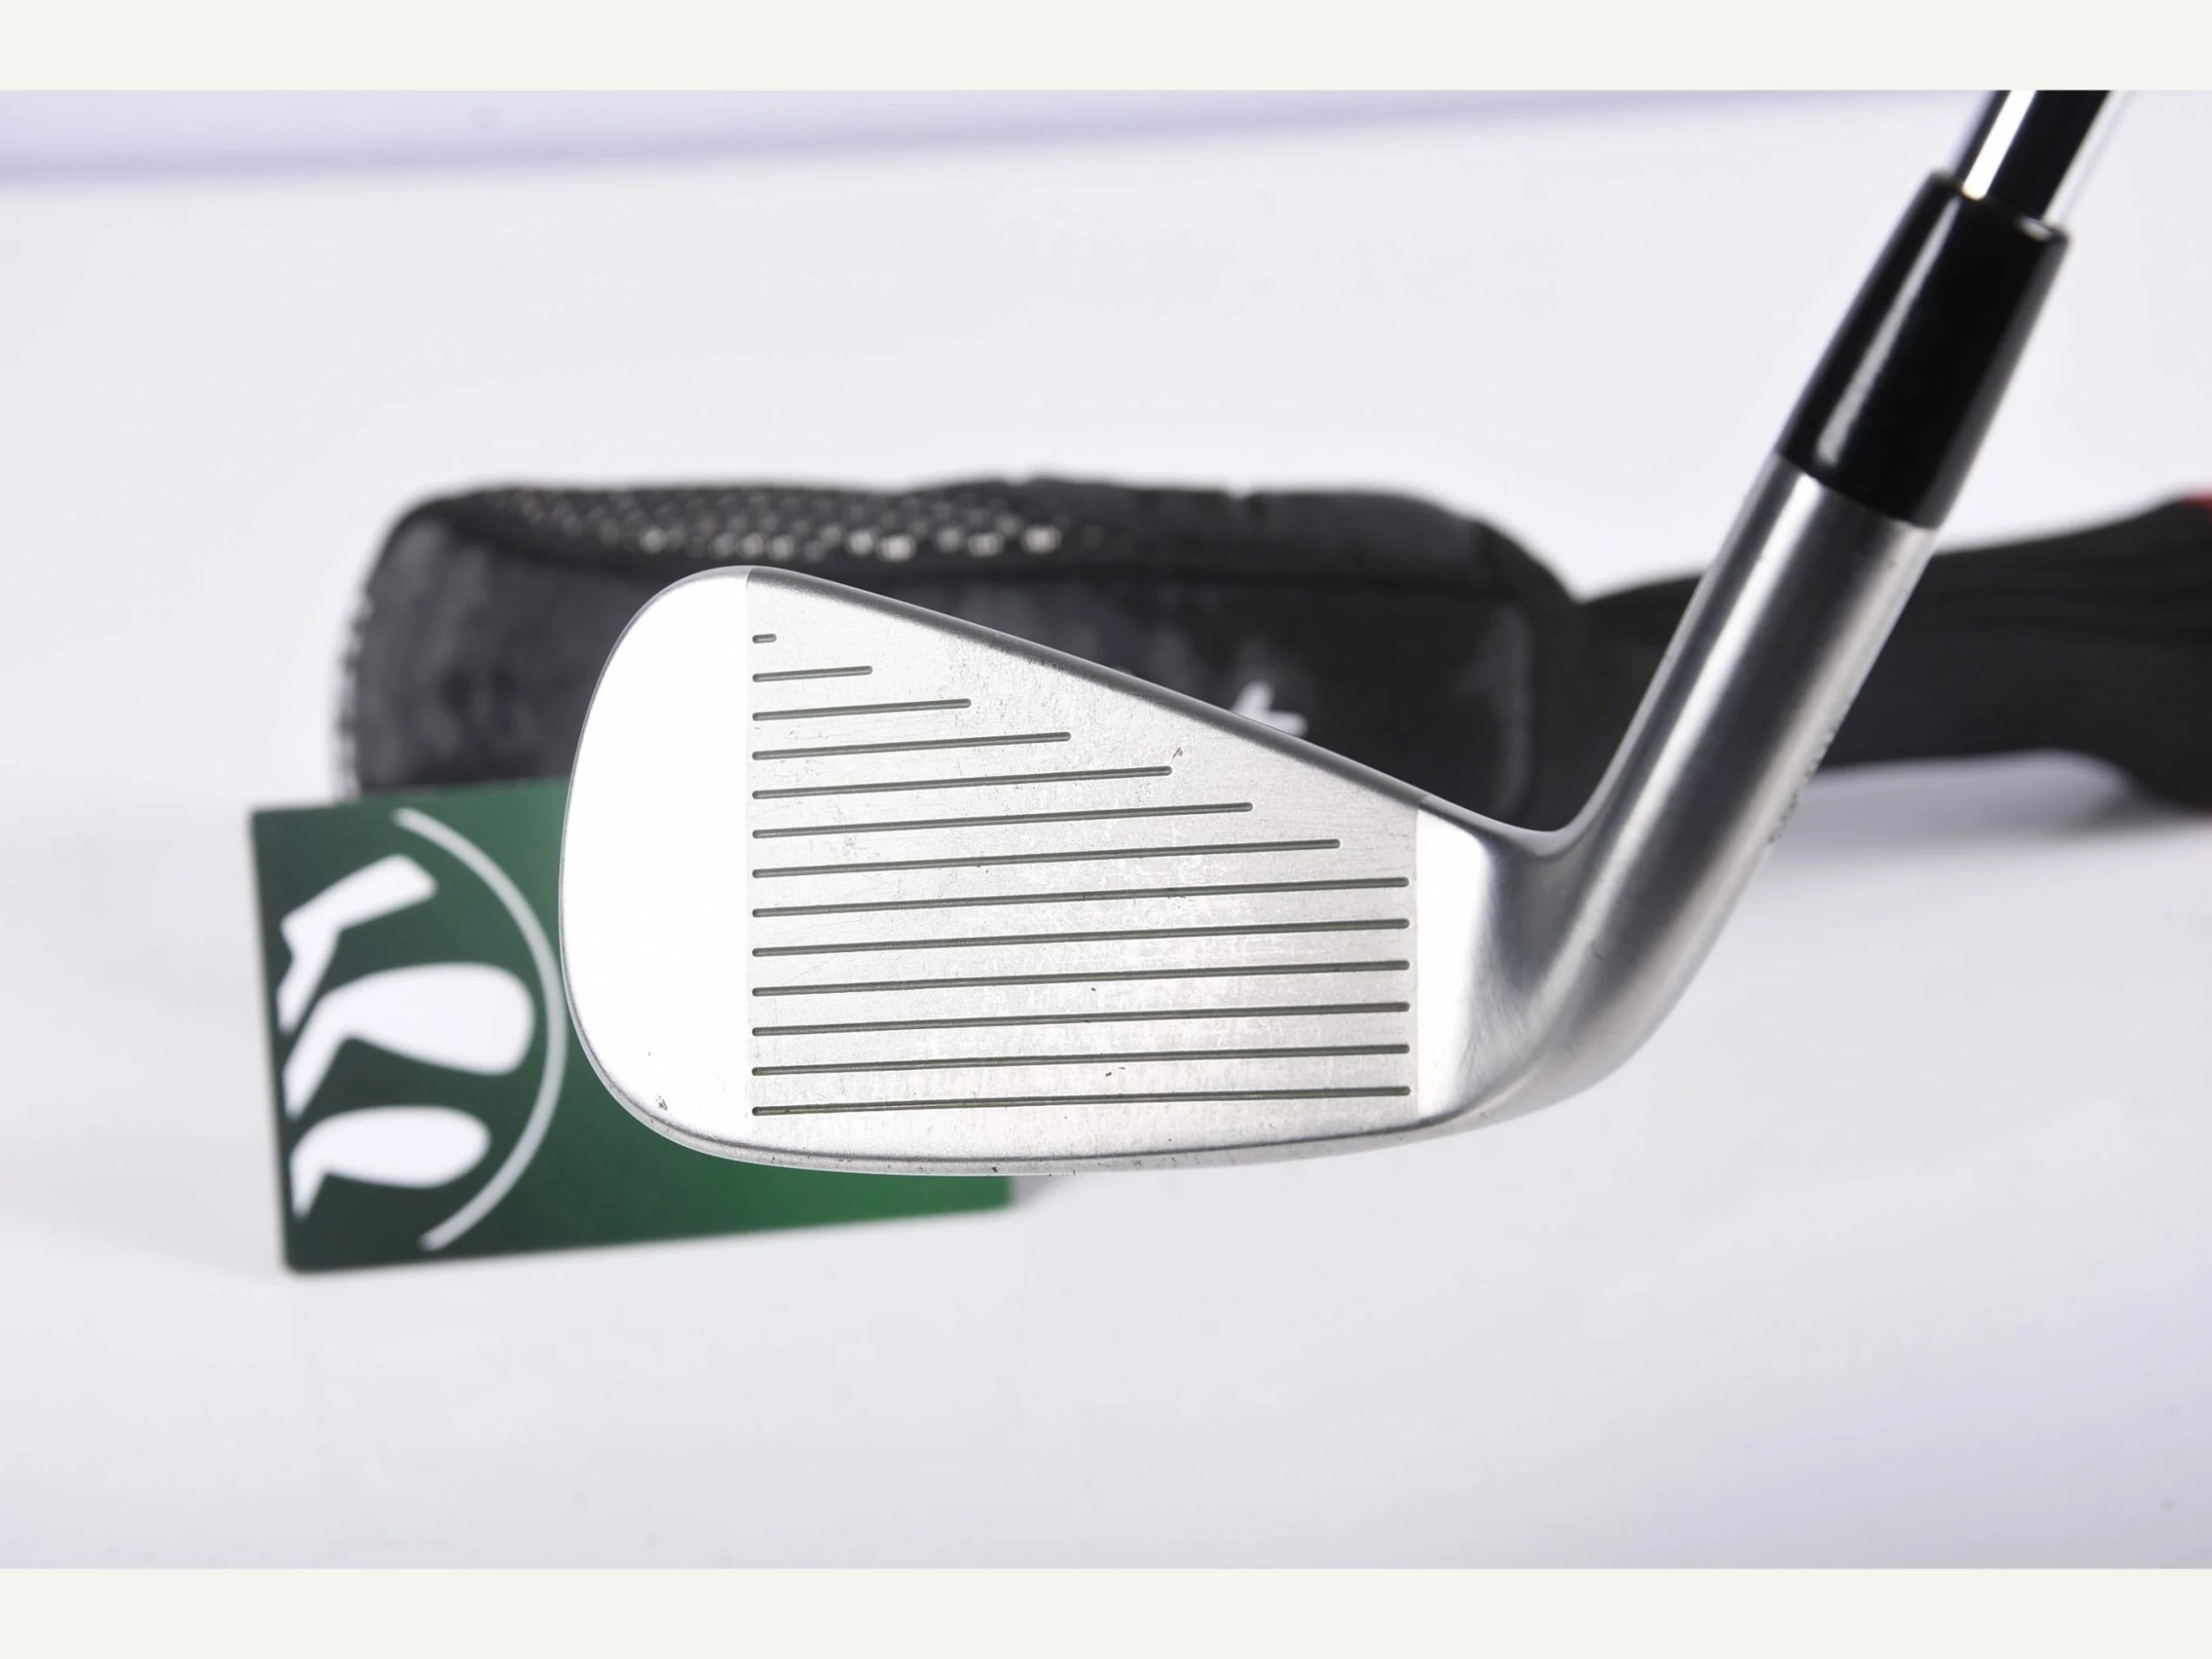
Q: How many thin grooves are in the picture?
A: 13